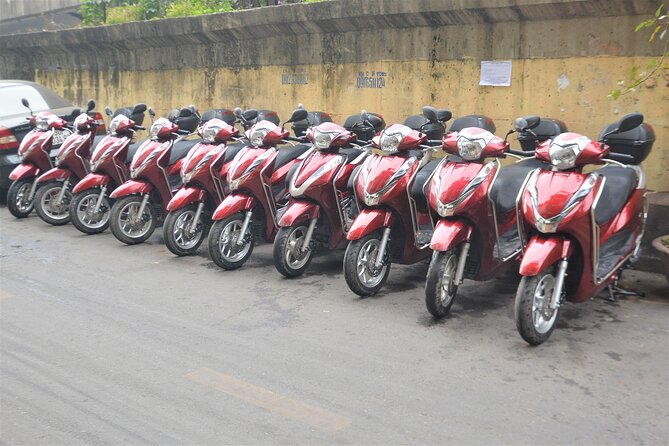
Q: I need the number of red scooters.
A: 10